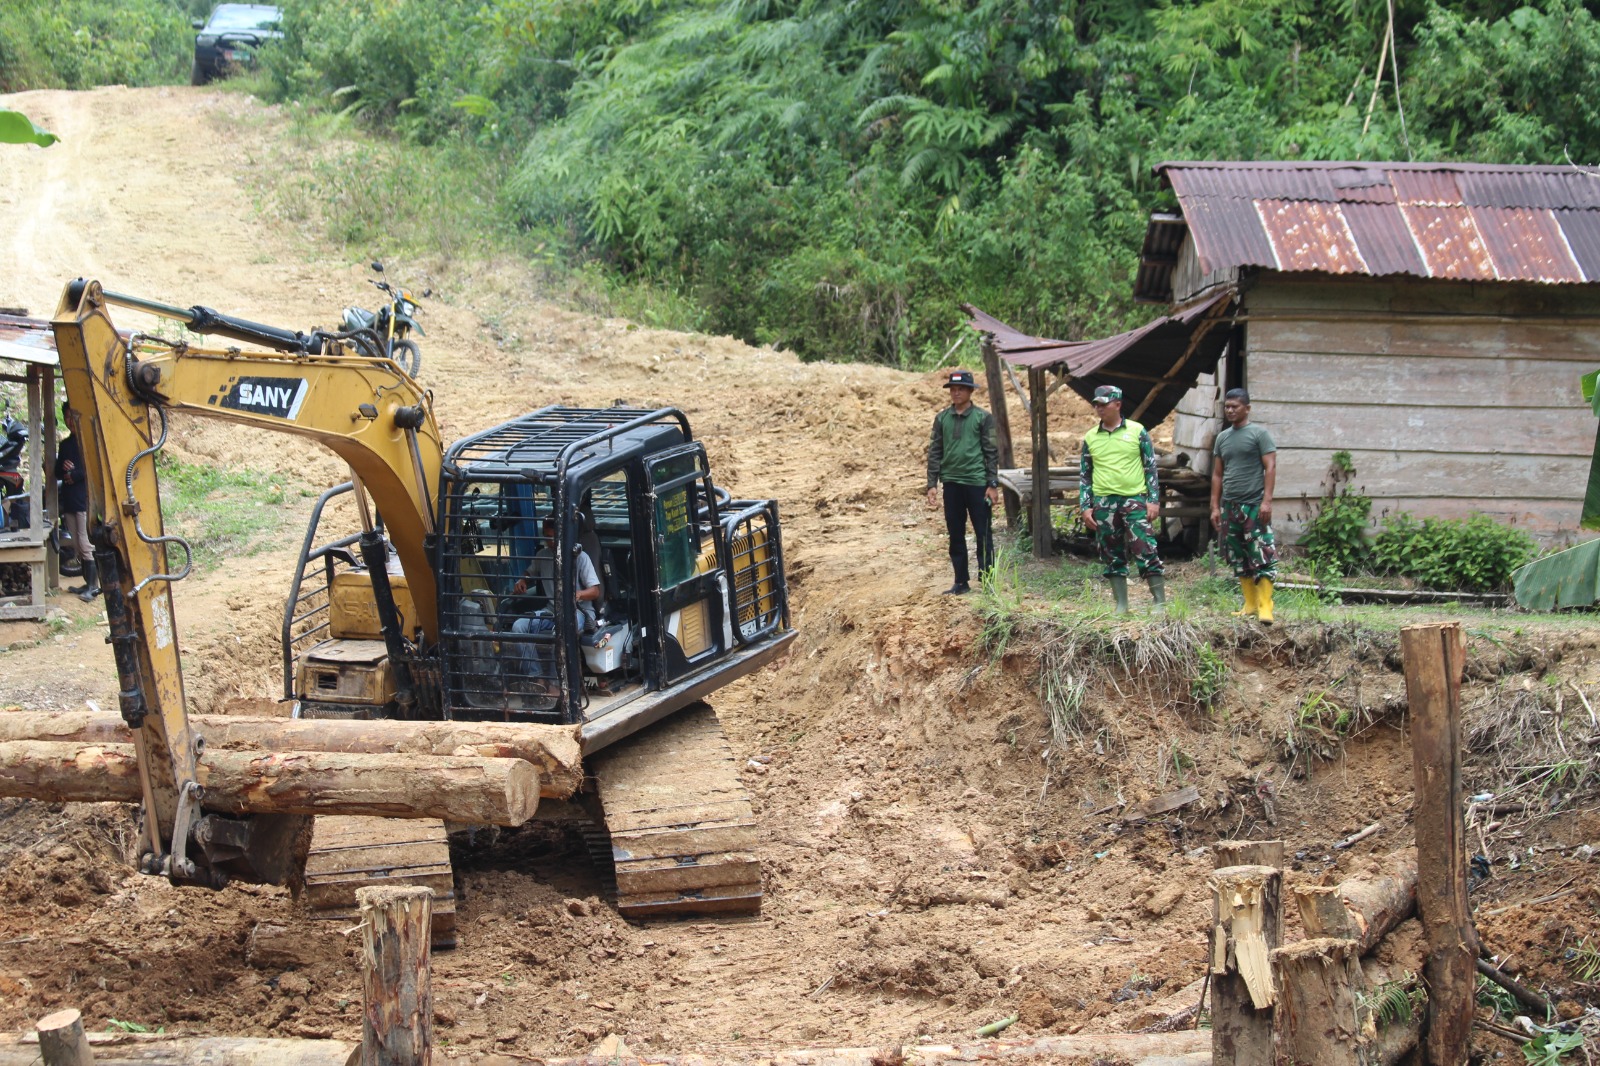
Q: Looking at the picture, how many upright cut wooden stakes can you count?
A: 7